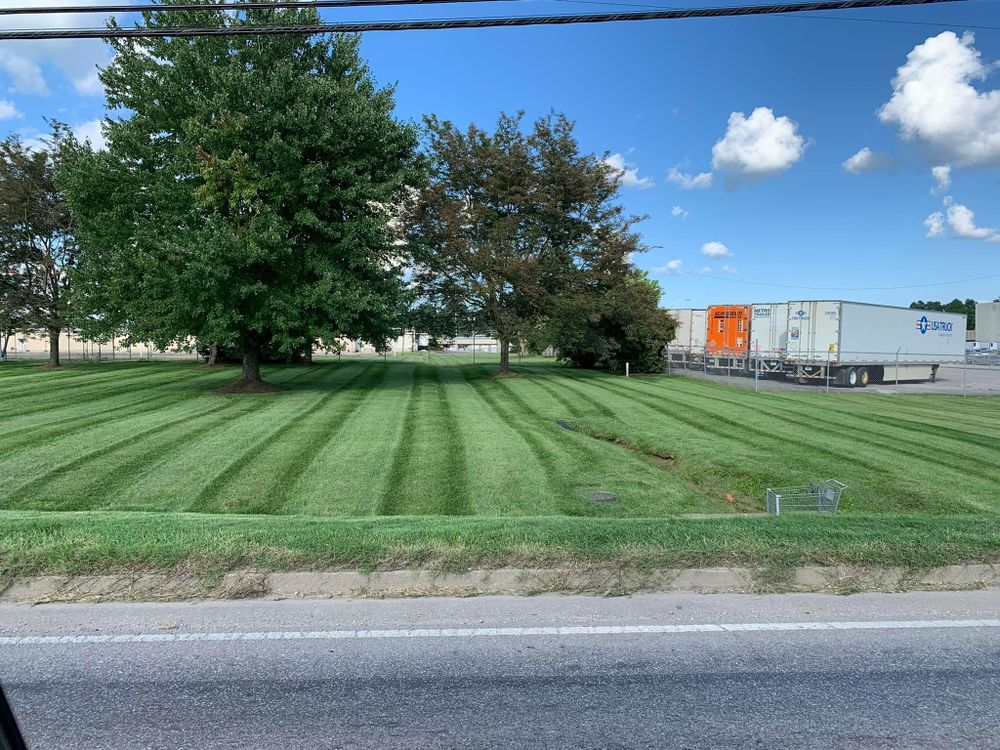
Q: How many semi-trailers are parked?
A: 5